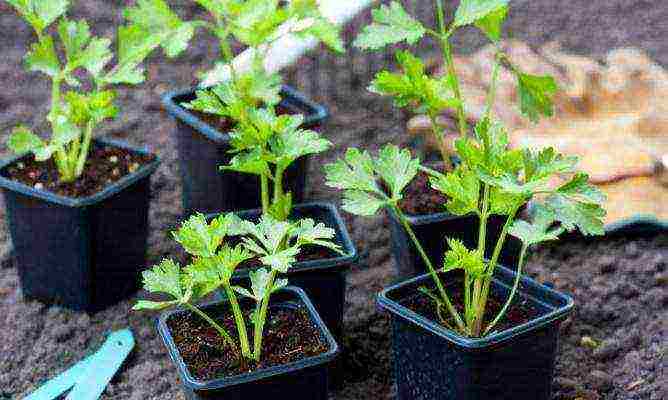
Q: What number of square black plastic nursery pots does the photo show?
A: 6